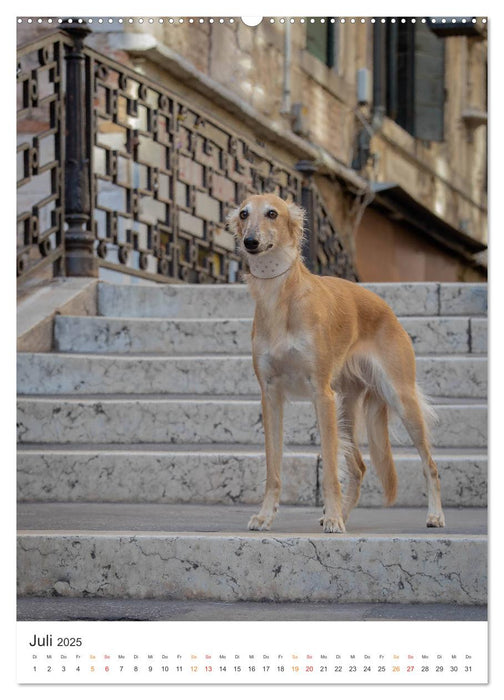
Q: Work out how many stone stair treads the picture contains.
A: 6